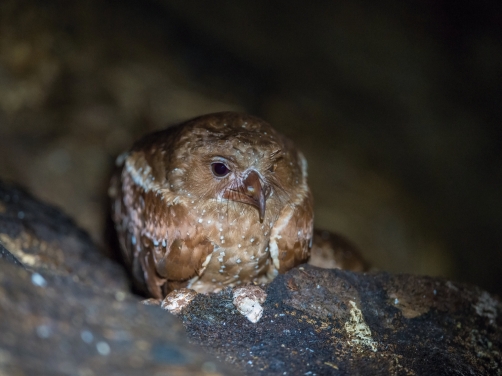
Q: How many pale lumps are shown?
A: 2